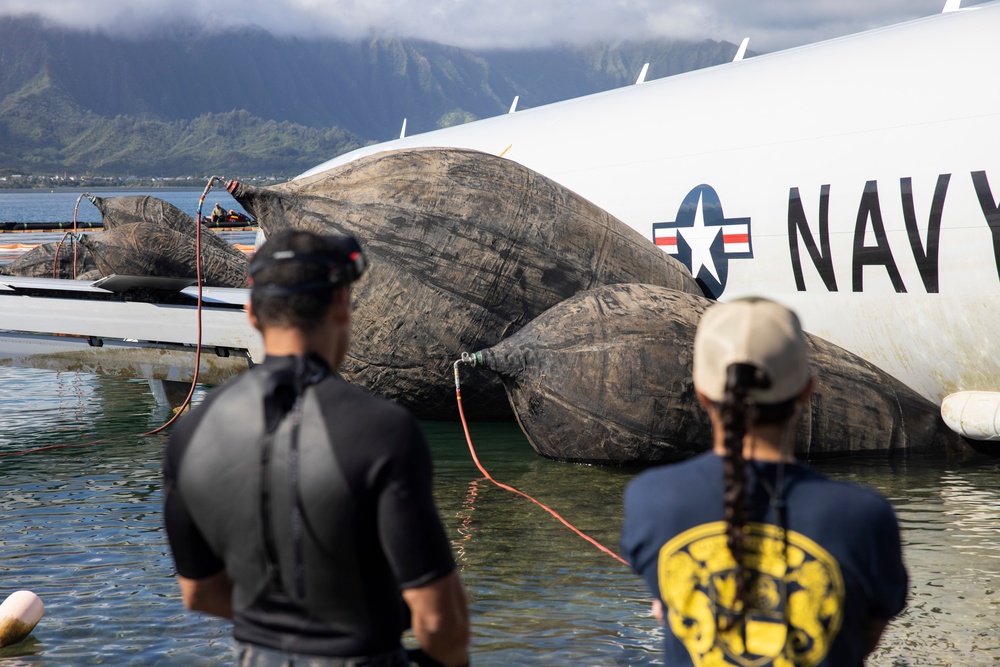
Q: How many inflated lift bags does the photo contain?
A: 5